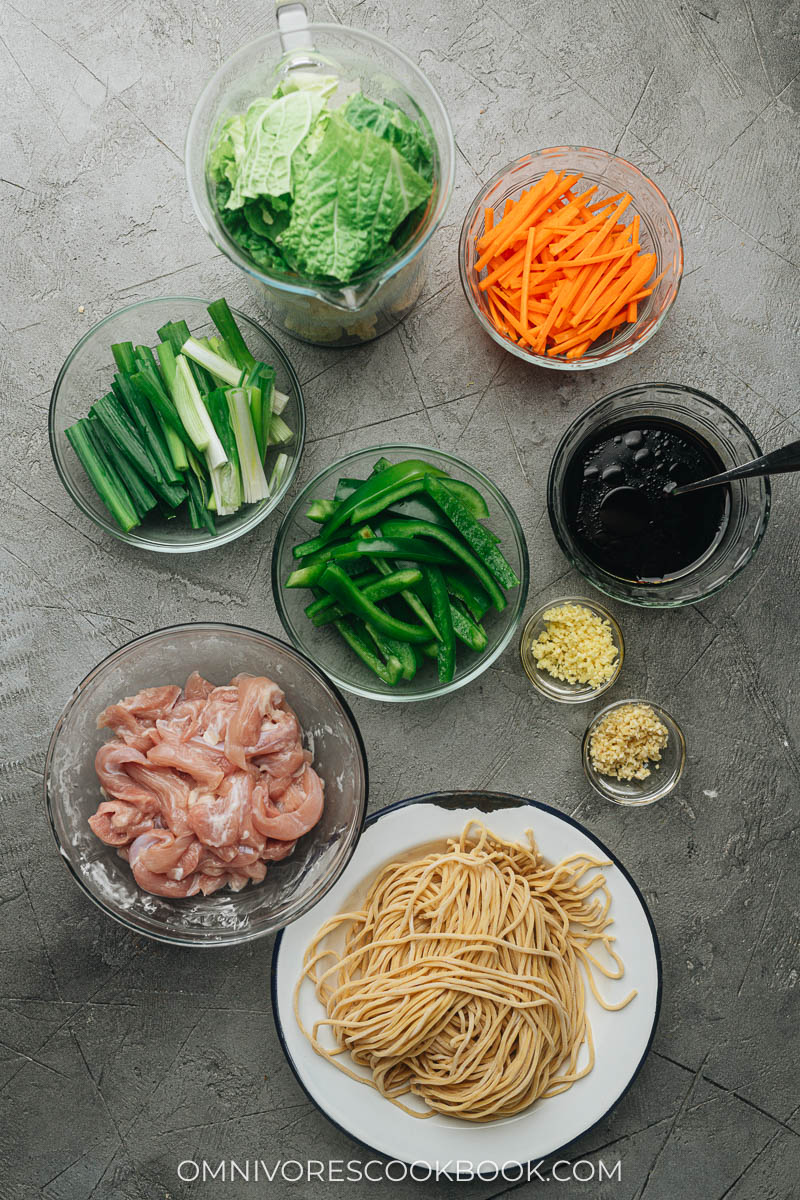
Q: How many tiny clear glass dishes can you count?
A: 2